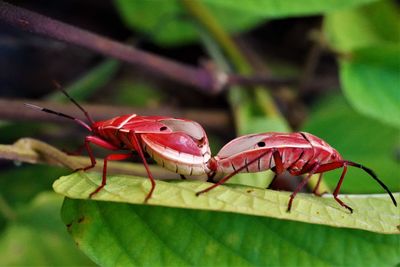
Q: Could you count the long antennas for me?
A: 3